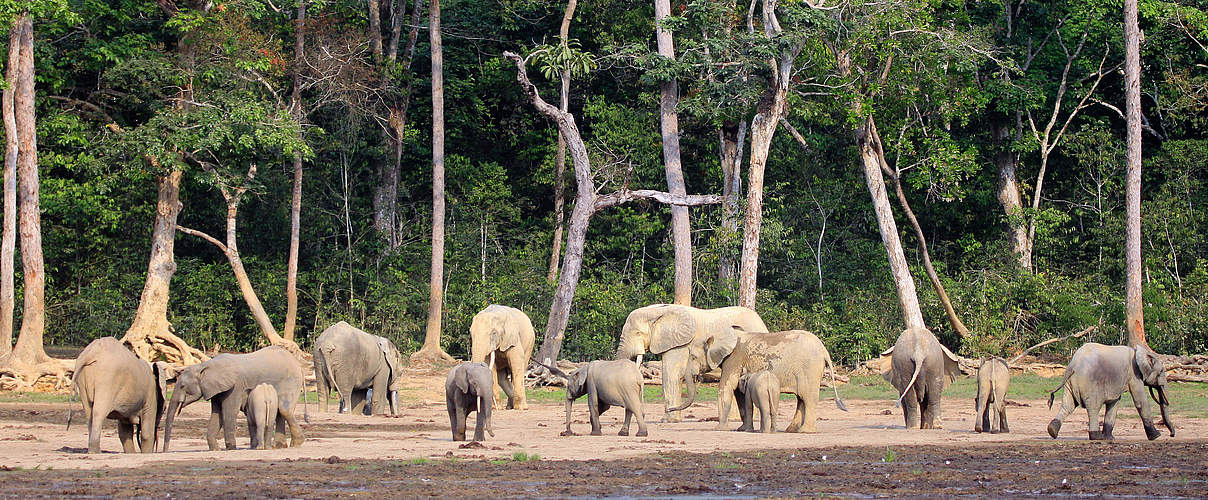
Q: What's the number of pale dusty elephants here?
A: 3